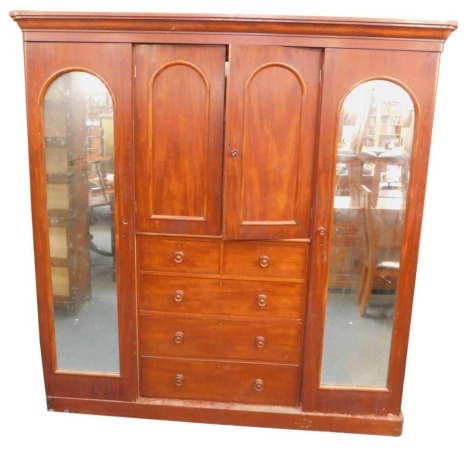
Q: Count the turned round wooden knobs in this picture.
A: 10